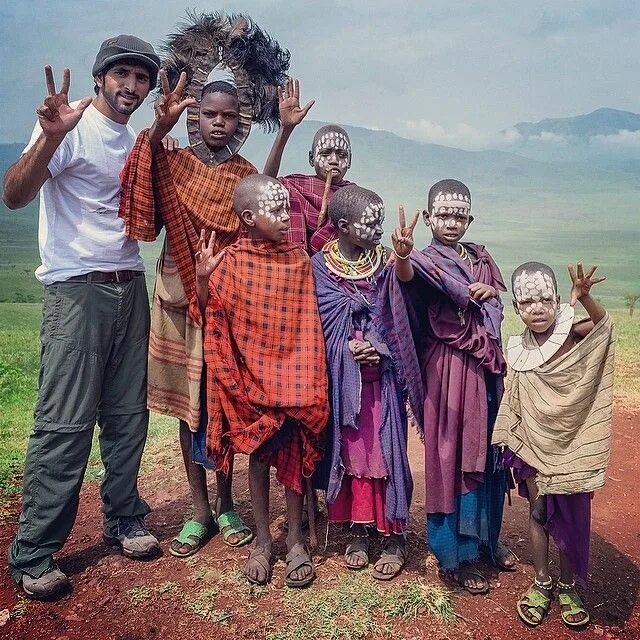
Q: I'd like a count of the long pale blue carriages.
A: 0